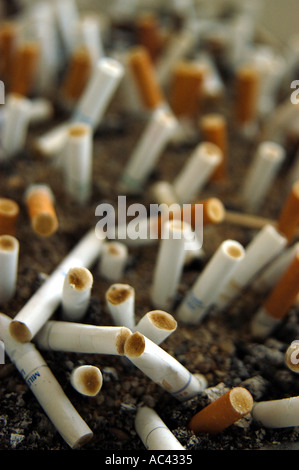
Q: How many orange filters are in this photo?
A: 14